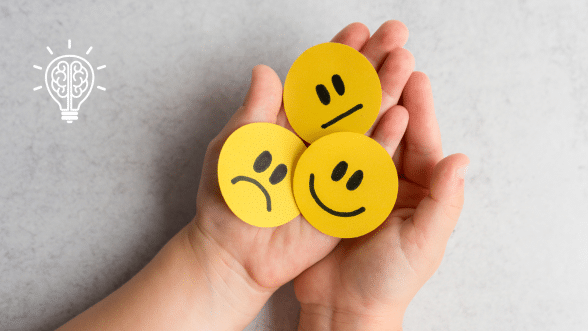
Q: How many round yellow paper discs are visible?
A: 3